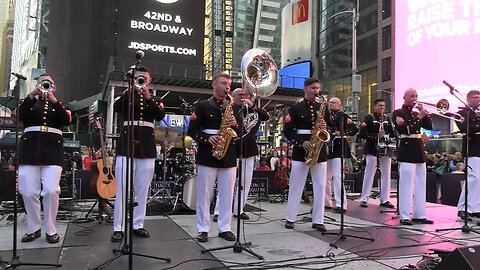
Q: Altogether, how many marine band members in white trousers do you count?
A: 9